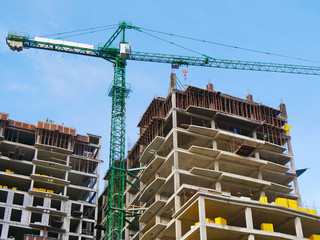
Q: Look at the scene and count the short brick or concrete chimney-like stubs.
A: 4